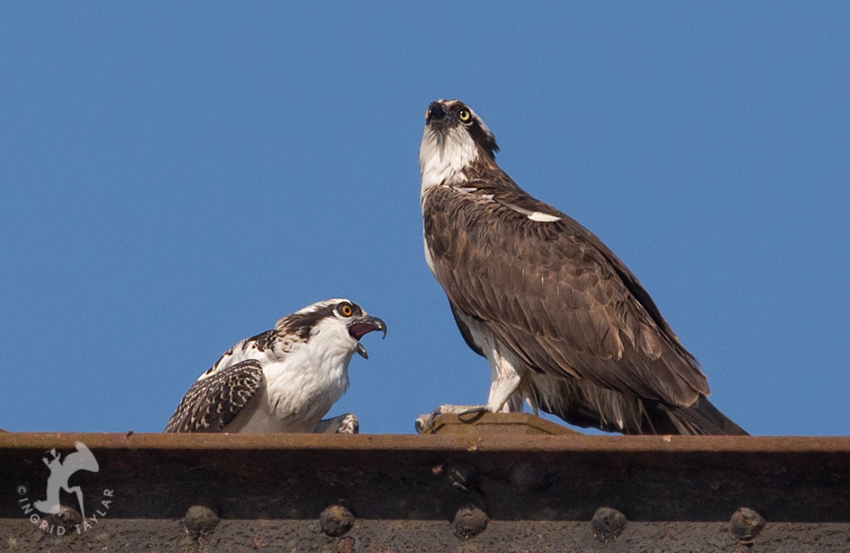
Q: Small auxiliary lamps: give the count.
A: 0